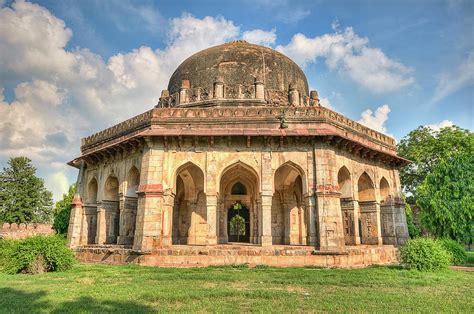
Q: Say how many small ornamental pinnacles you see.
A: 6